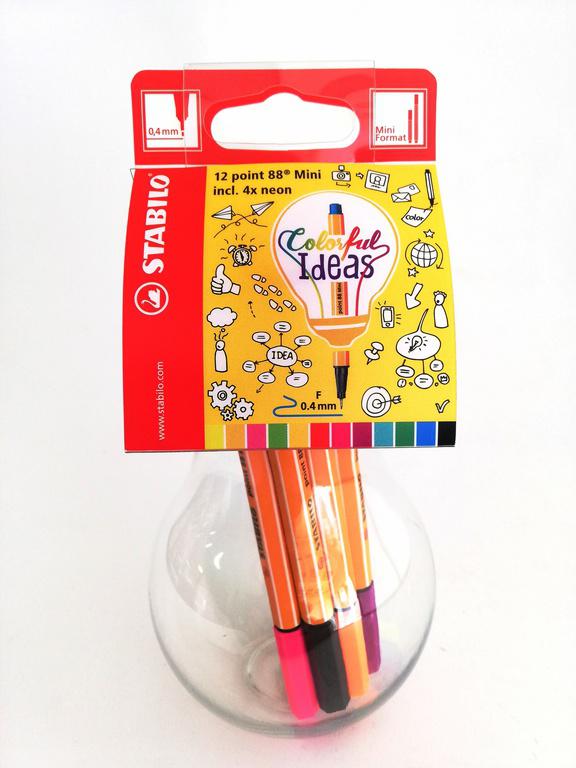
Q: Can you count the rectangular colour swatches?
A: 12